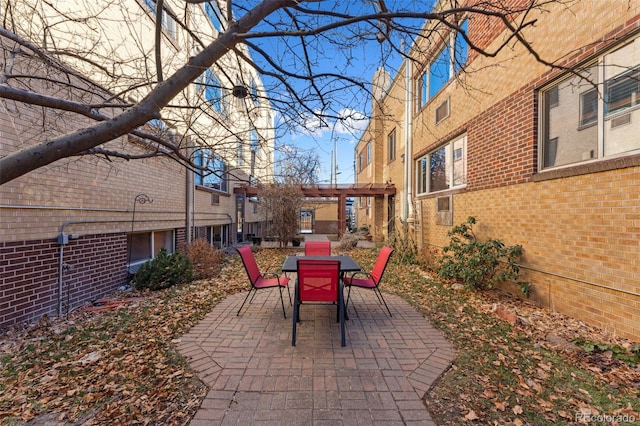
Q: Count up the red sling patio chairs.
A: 4